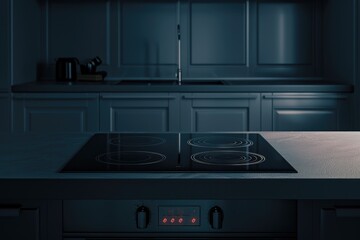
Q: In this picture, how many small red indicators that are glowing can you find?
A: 4